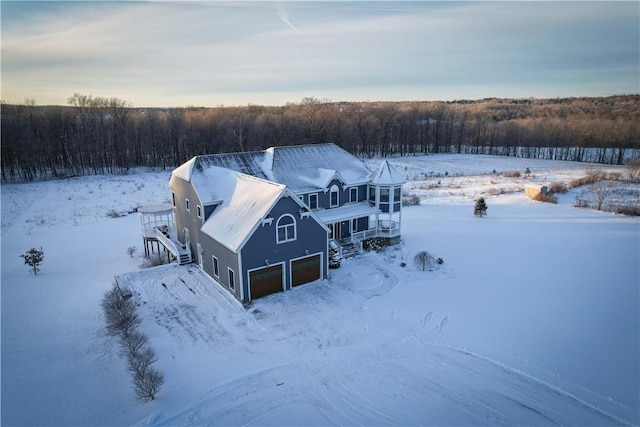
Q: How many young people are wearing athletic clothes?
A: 0